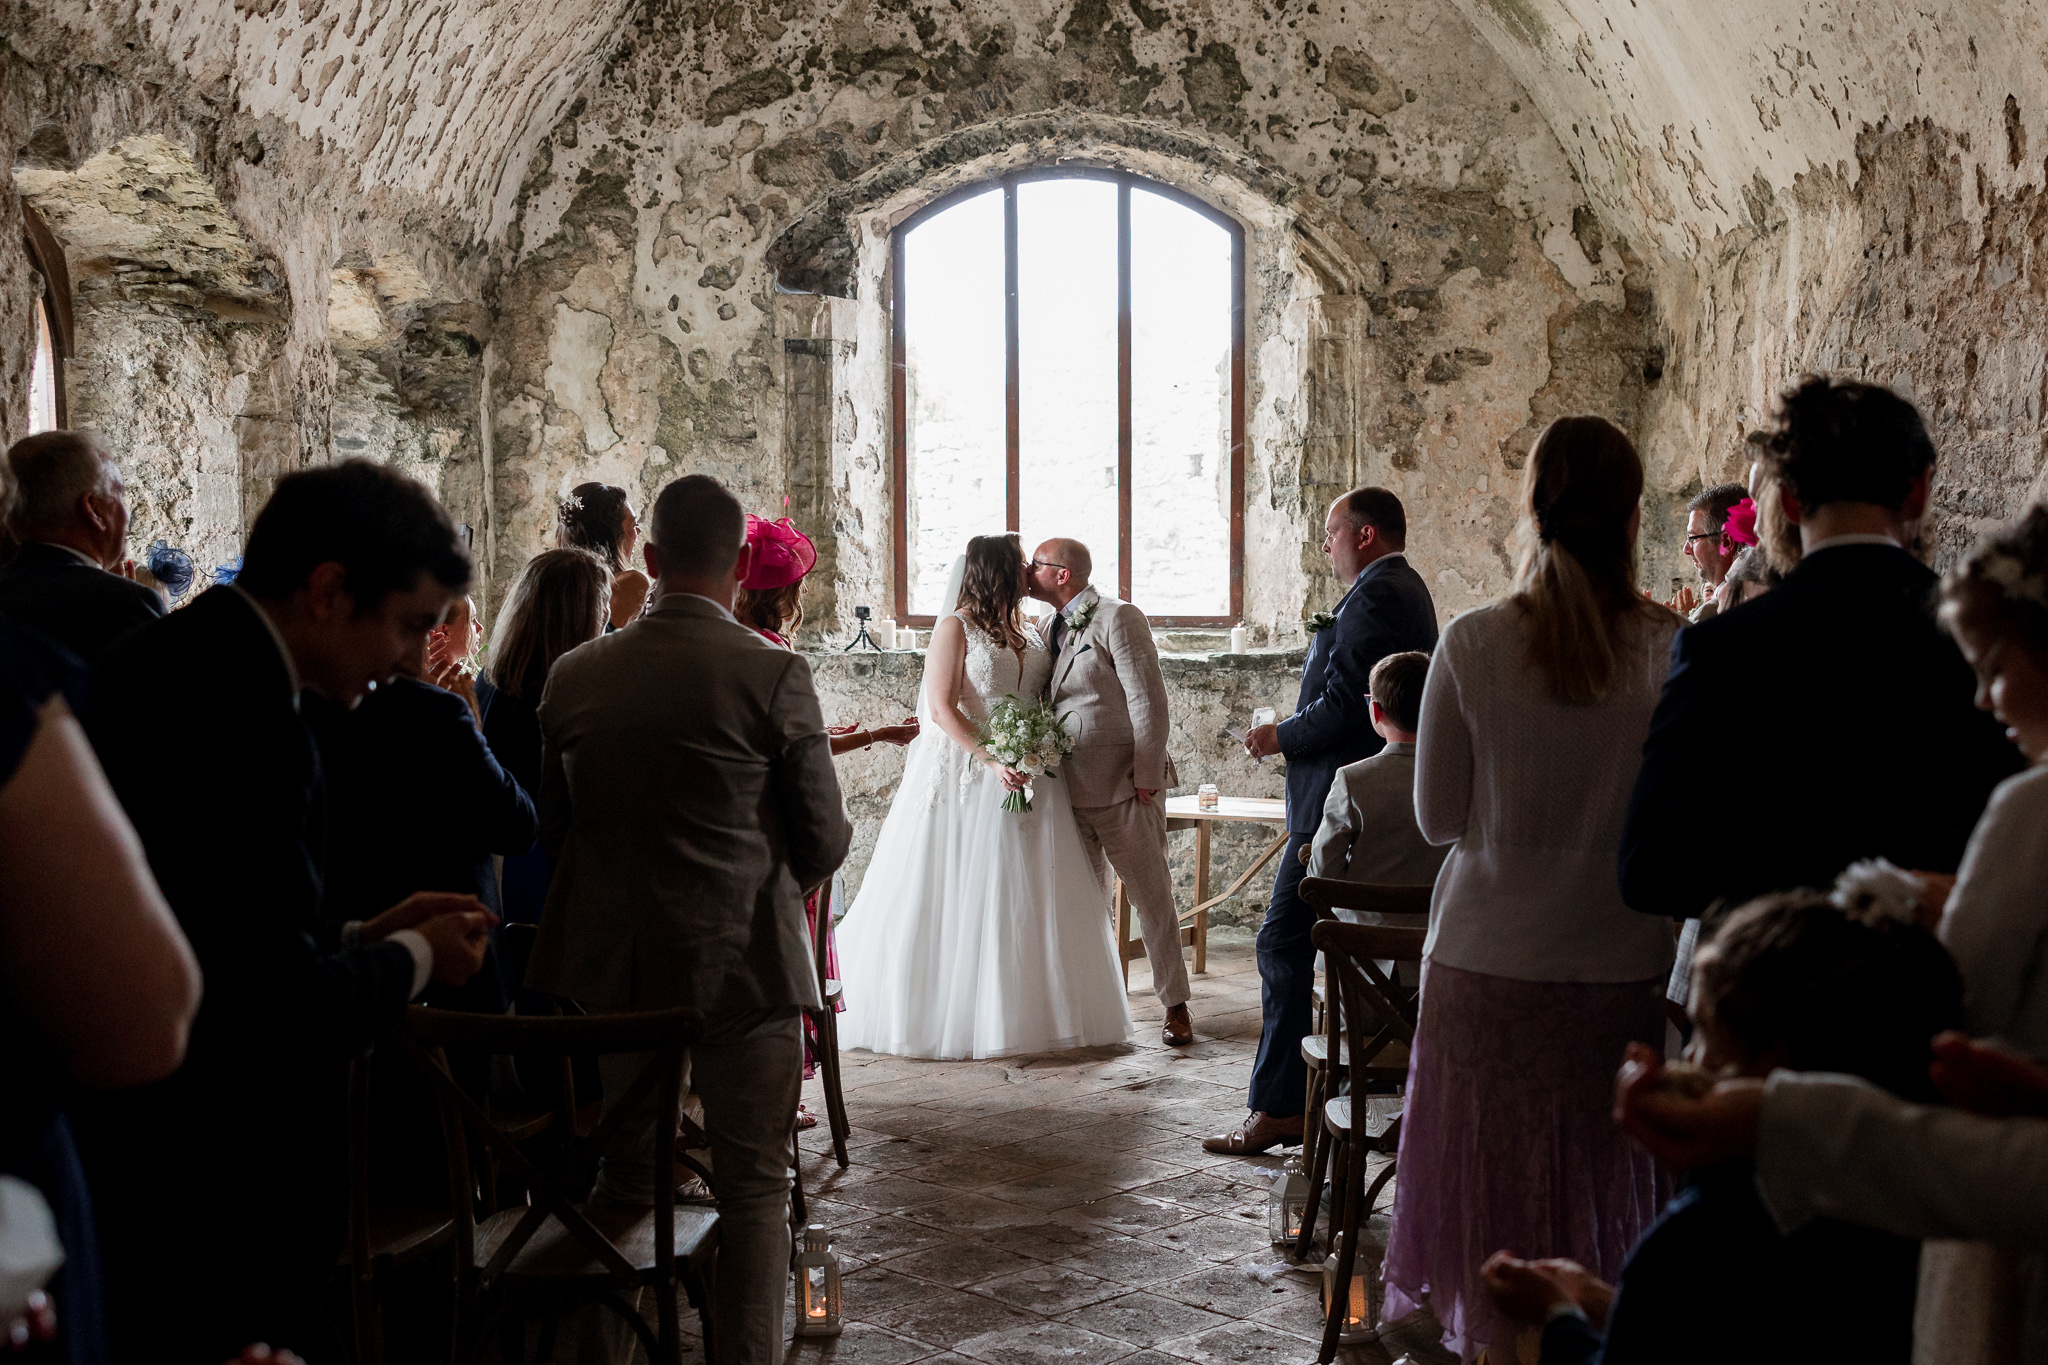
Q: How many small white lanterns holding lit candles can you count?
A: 3